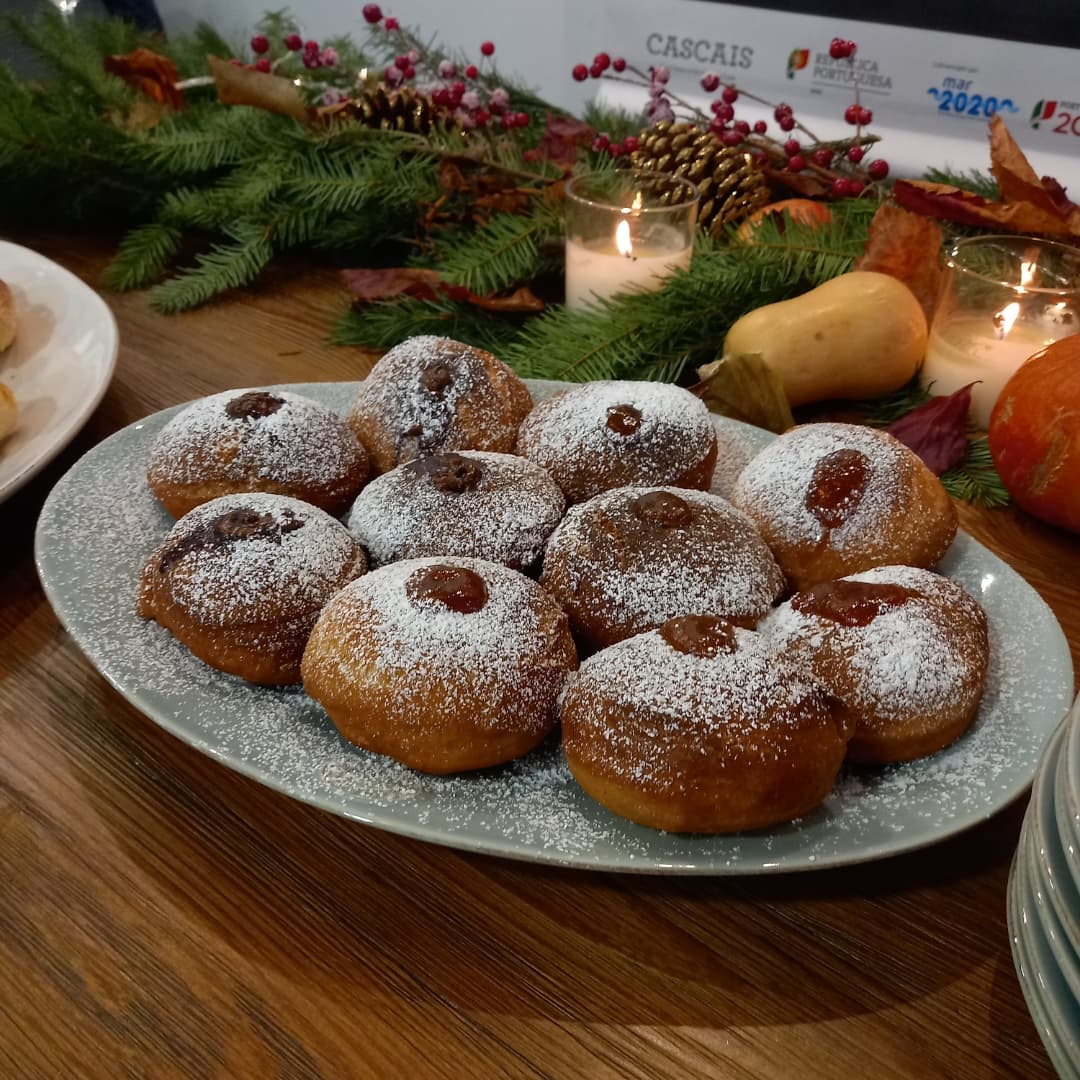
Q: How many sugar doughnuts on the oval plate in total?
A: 10